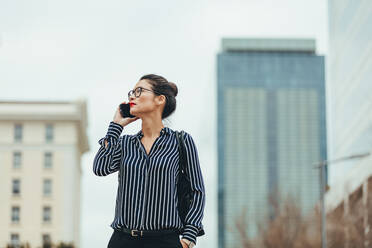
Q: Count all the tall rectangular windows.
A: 10